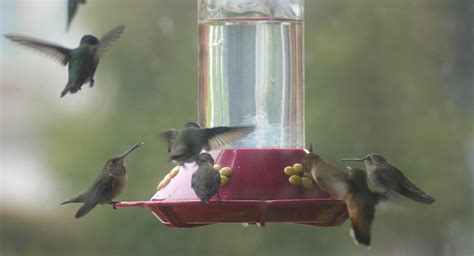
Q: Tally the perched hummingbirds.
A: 4